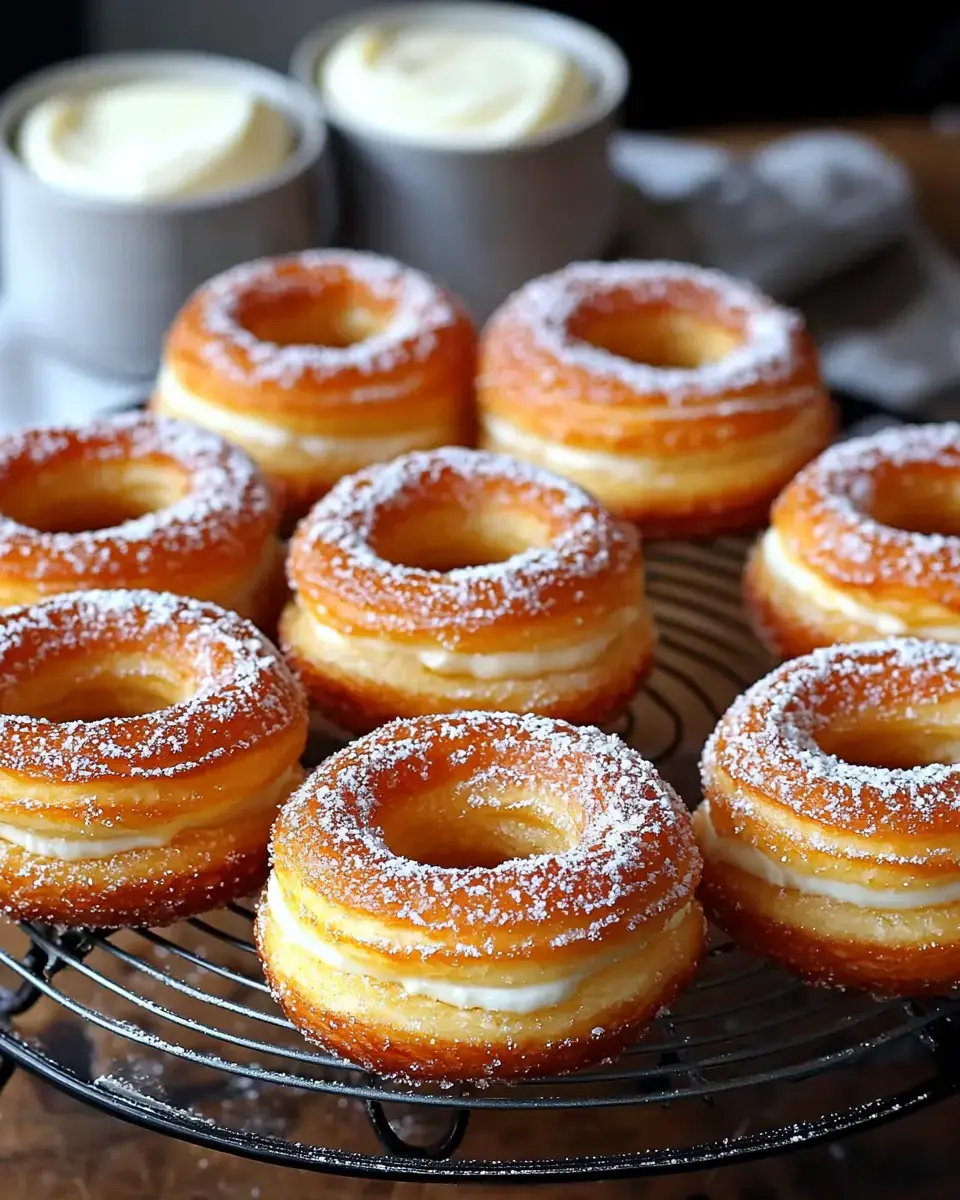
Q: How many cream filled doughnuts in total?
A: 8